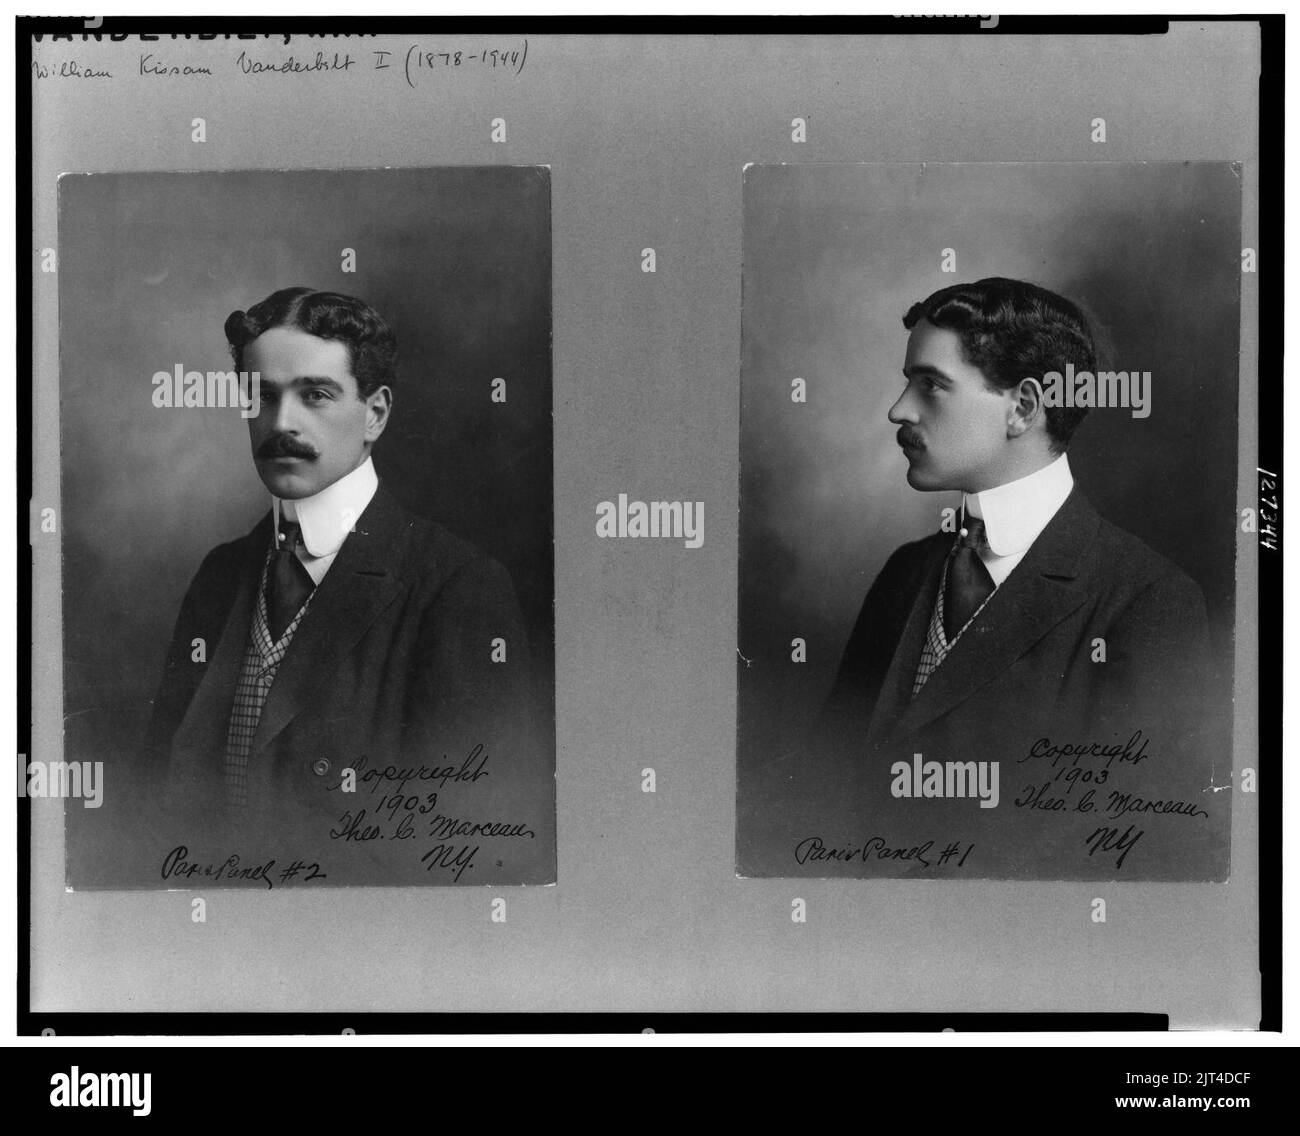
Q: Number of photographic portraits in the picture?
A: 2